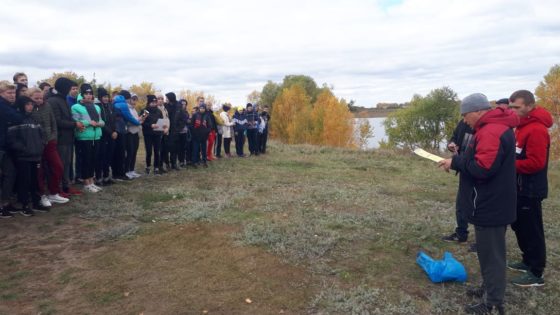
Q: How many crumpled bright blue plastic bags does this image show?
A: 1